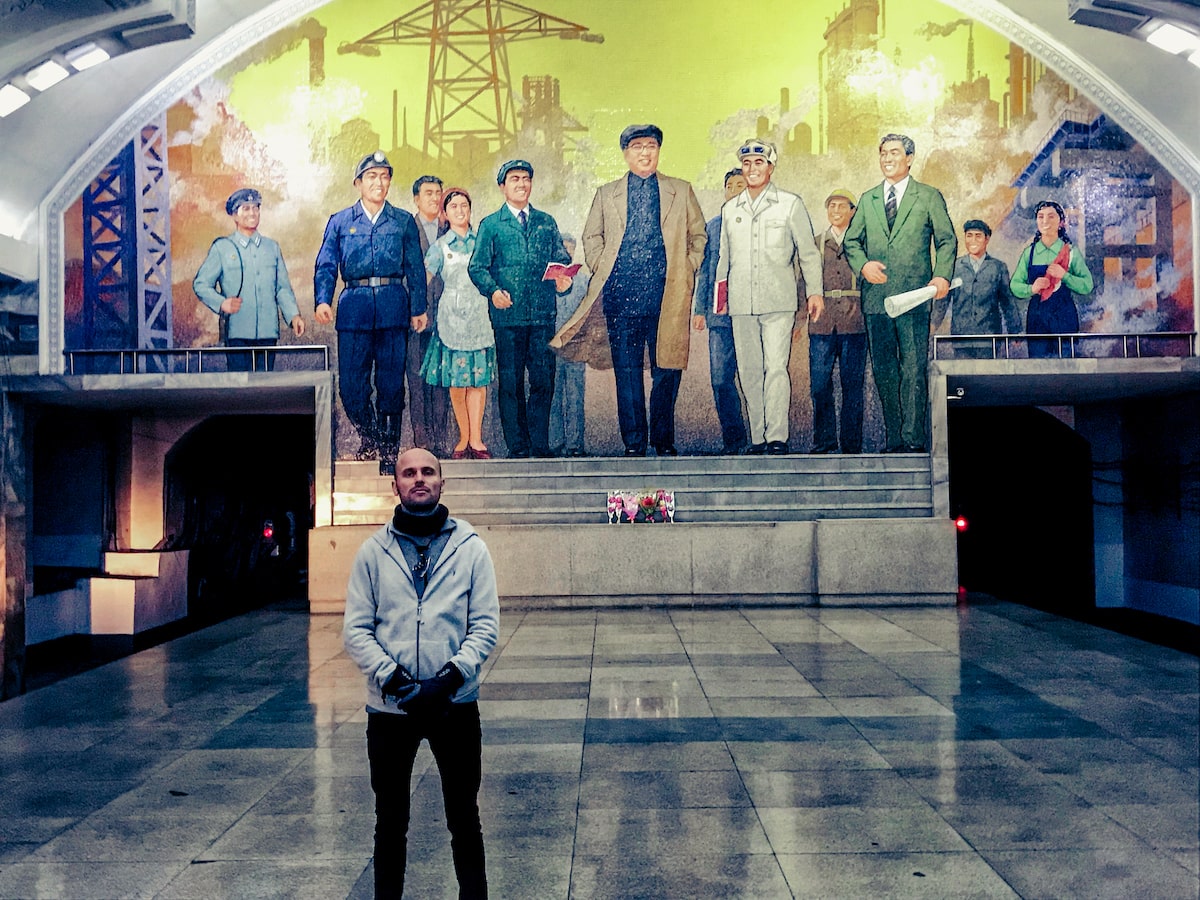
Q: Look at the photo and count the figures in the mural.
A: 13